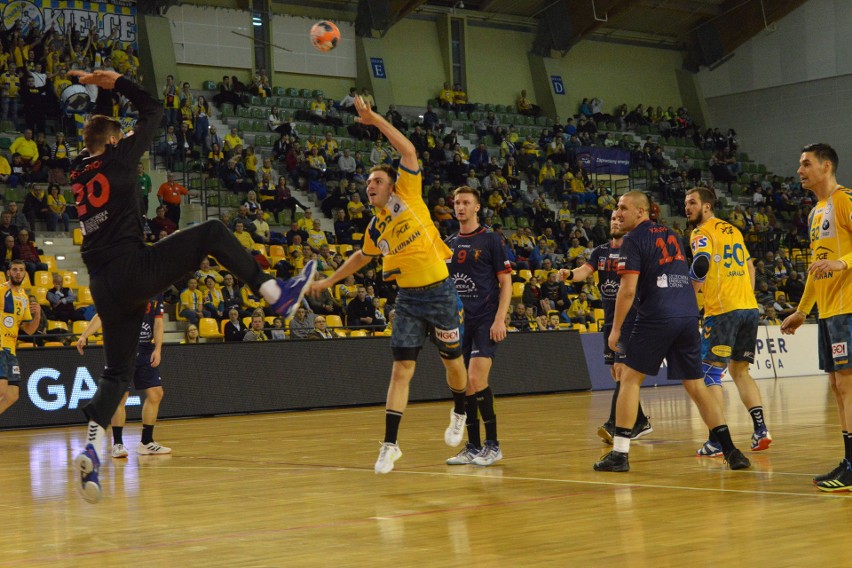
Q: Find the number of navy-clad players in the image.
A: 4